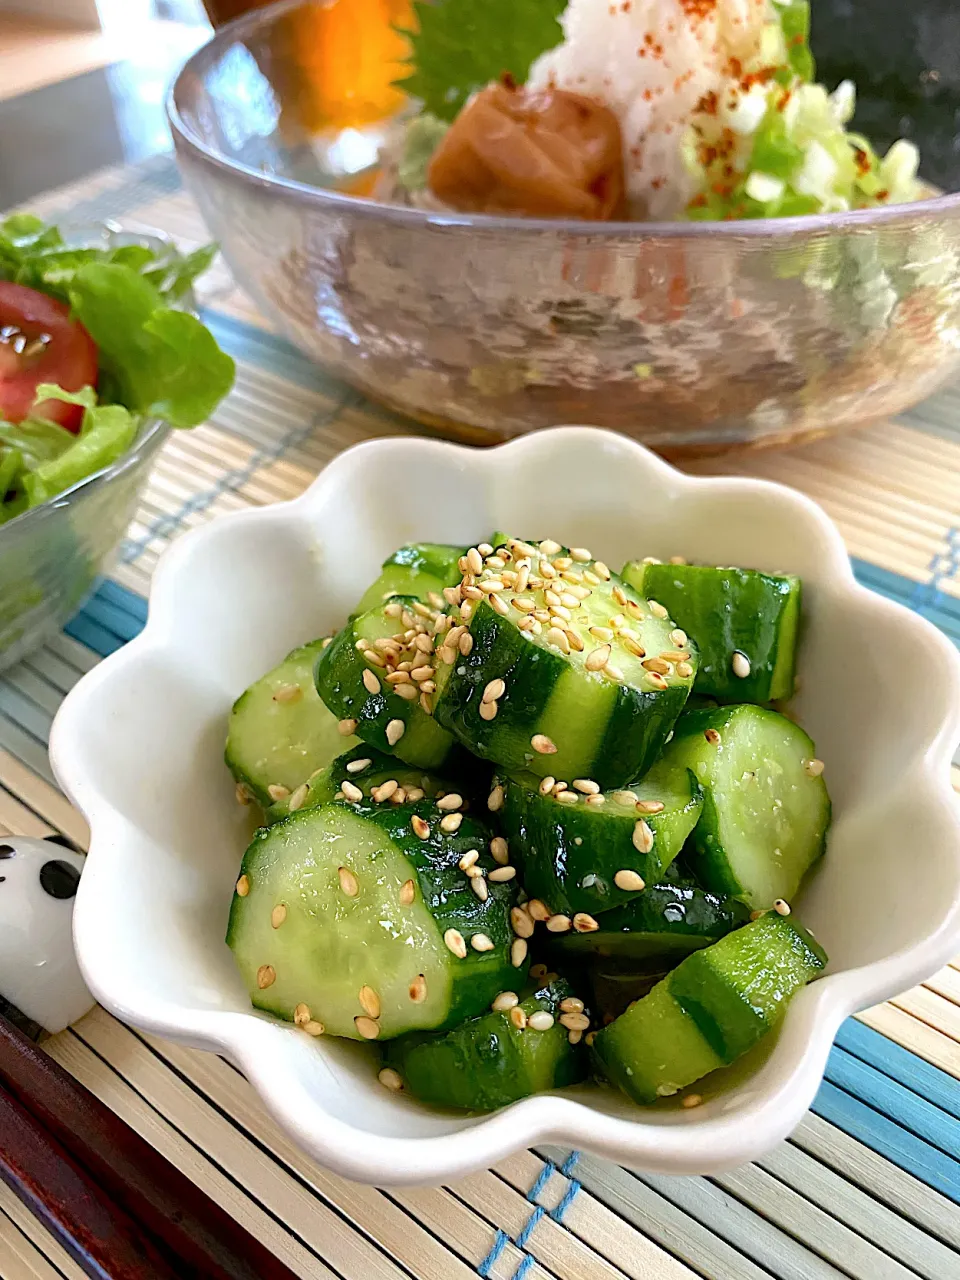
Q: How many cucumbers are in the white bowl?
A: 12